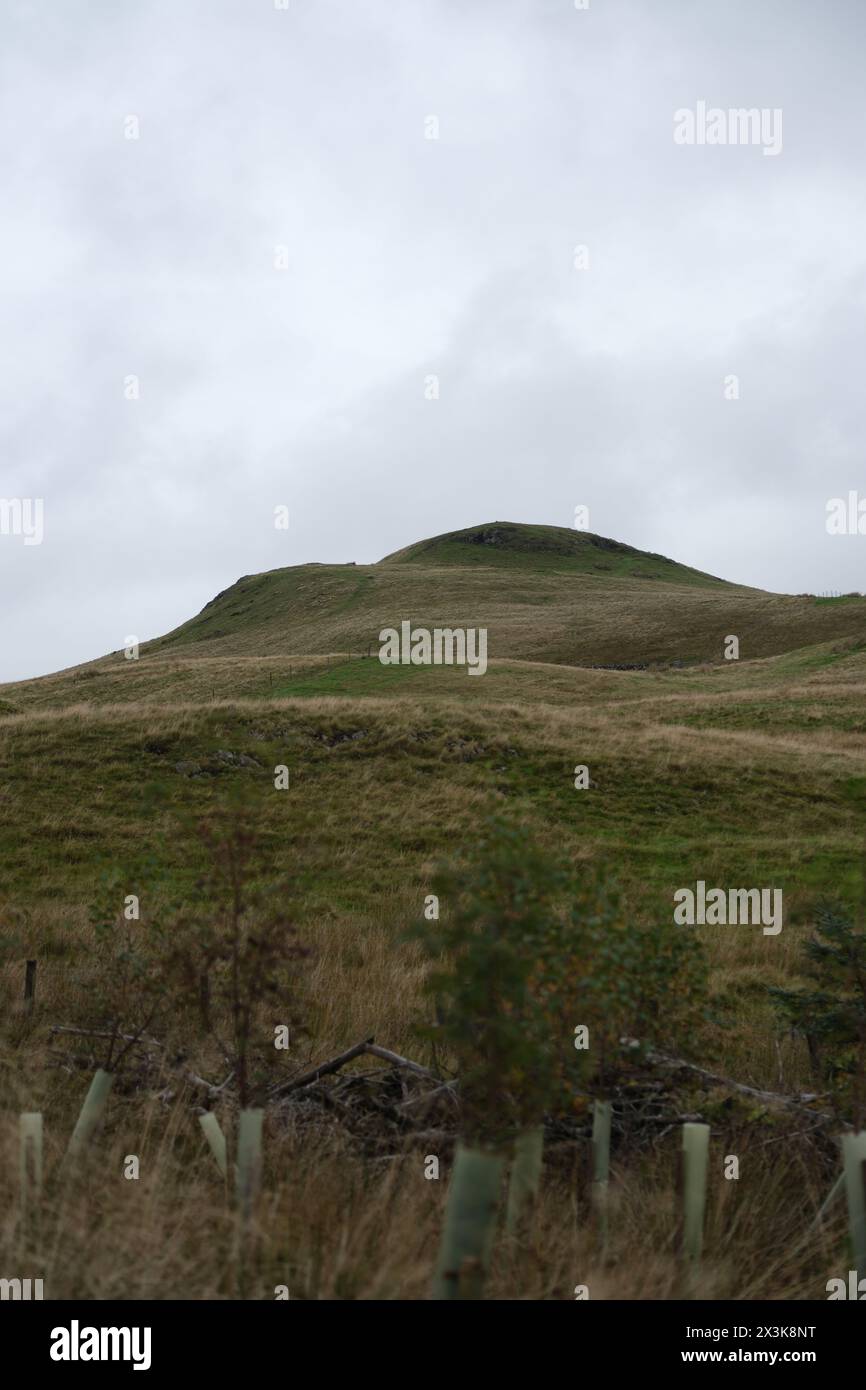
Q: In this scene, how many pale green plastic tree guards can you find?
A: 9